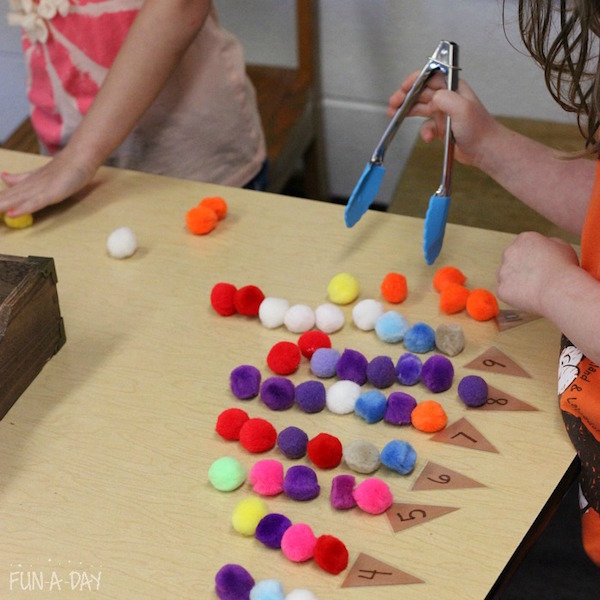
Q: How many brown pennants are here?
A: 7